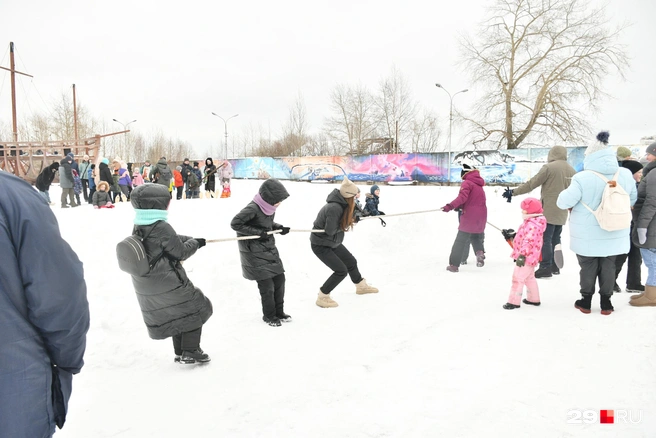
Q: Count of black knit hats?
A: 1